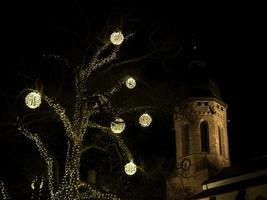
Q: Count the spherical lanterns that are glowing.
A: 6